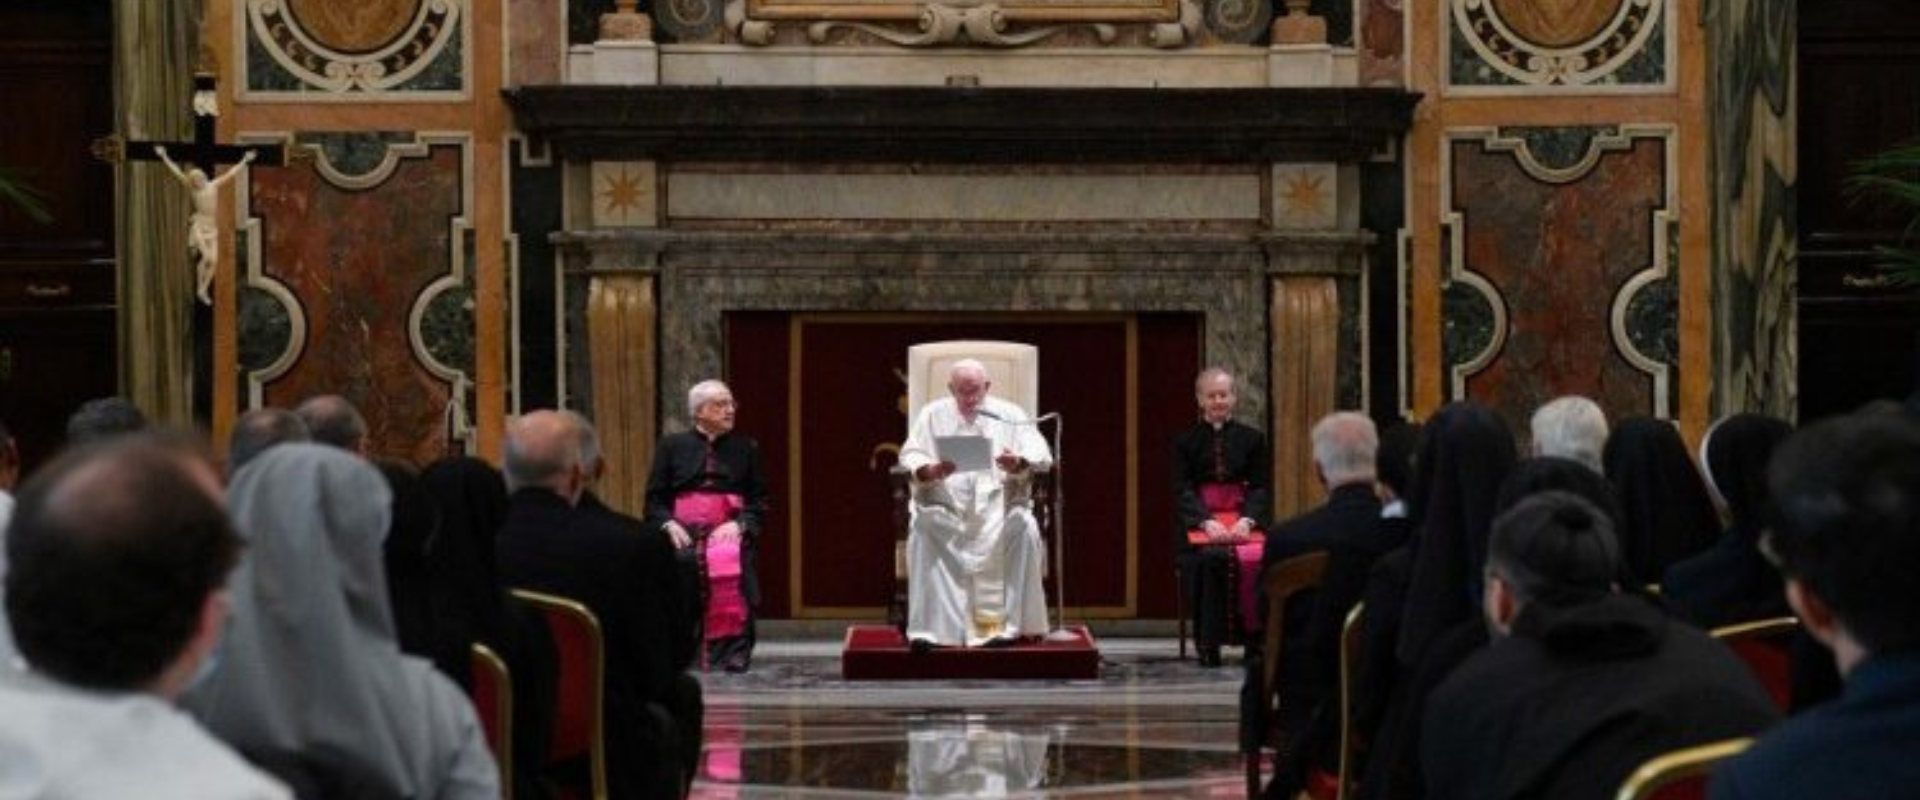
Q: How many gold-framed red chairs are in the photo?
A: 5